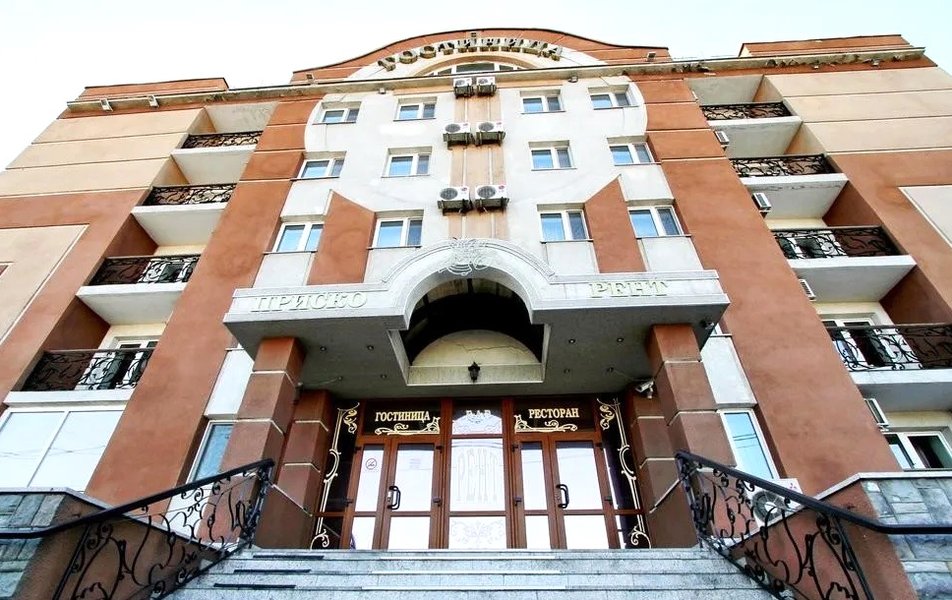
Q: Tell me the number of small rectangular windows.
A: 12